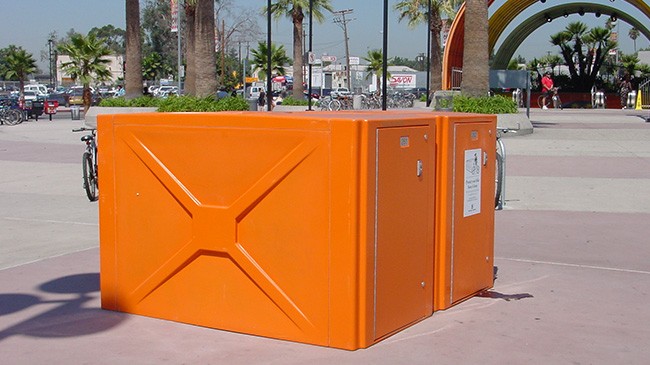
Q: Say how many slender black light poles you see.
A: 4